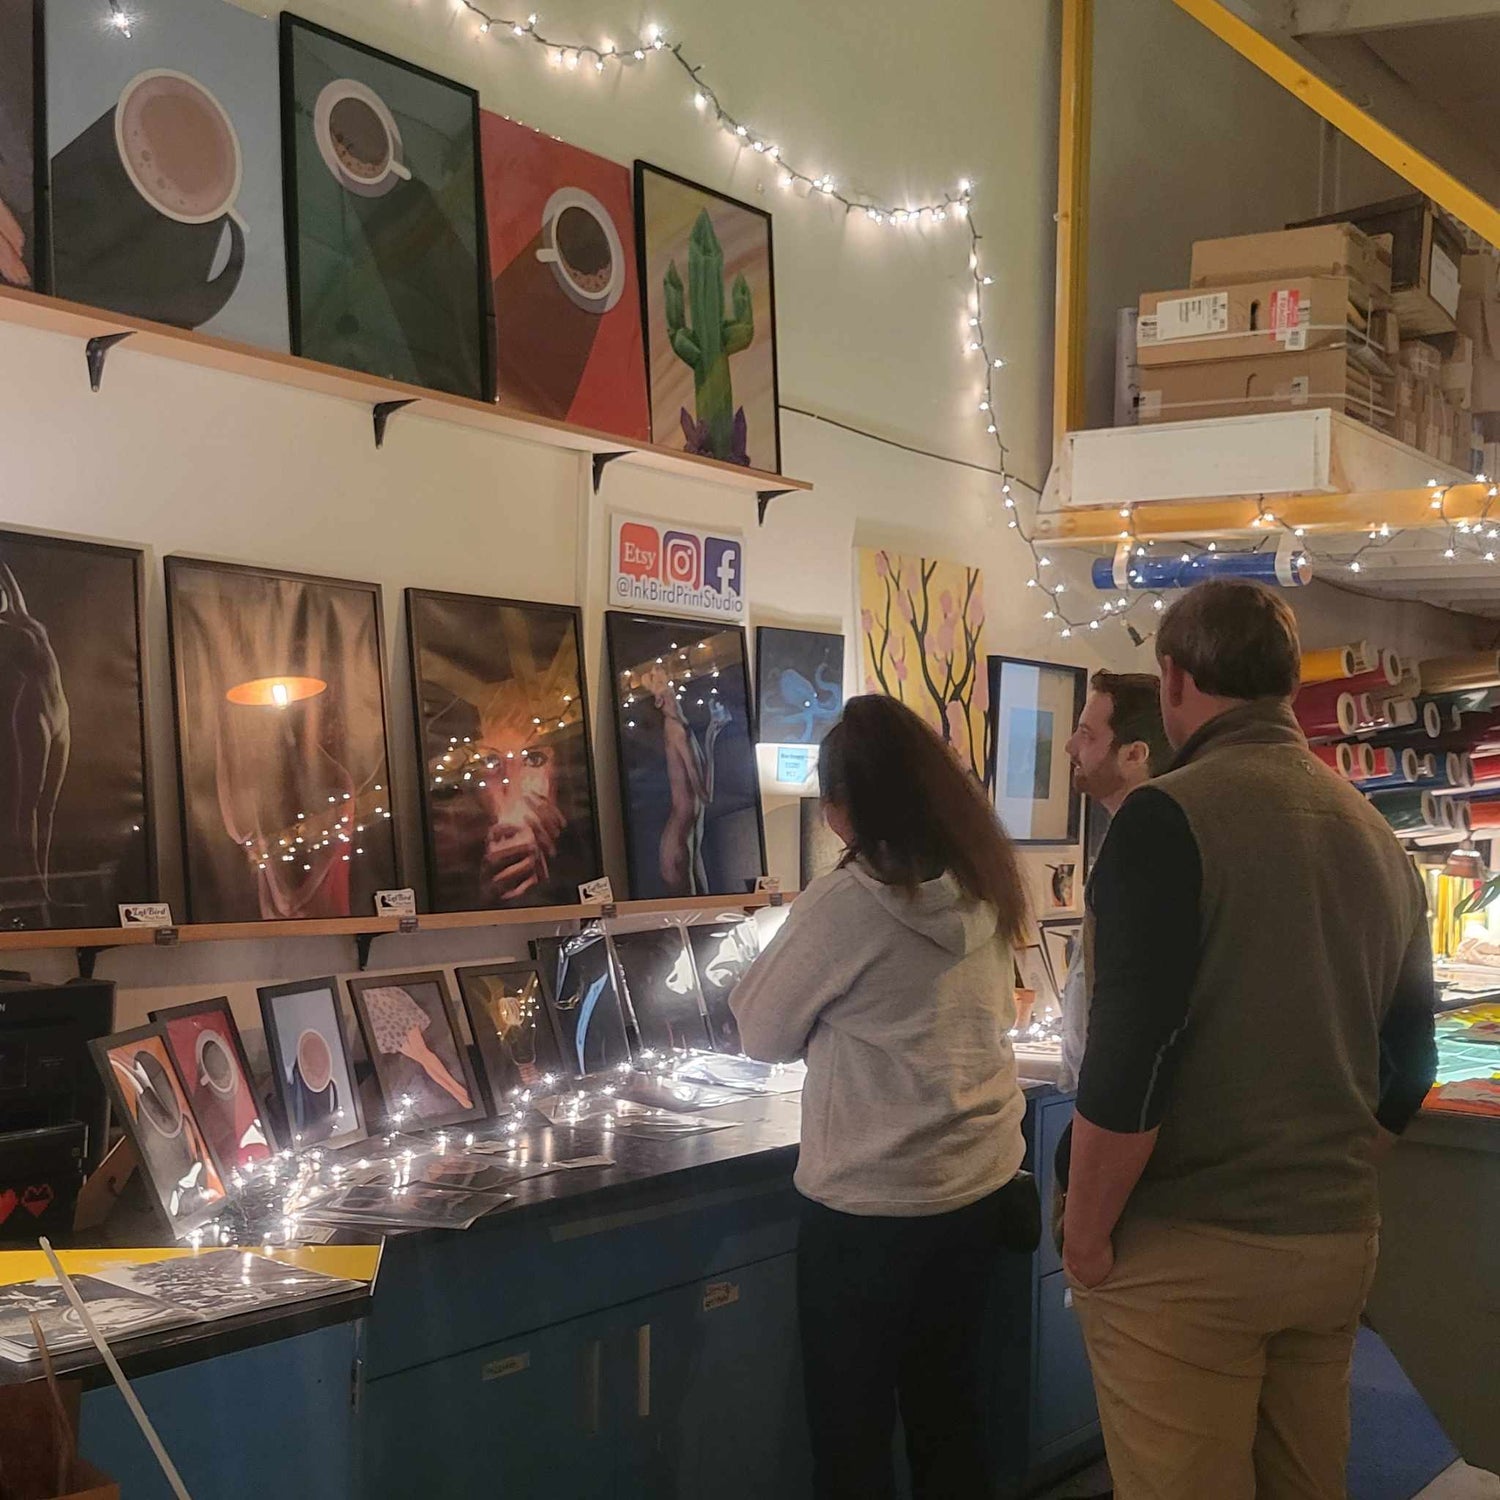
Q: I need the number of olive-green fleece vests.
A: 1